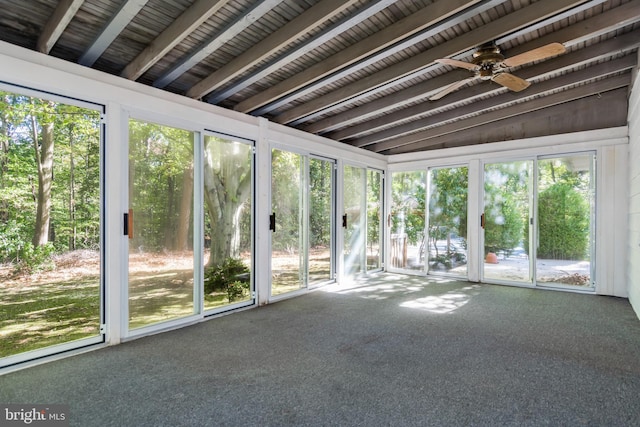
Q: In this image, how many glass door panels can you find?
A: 11